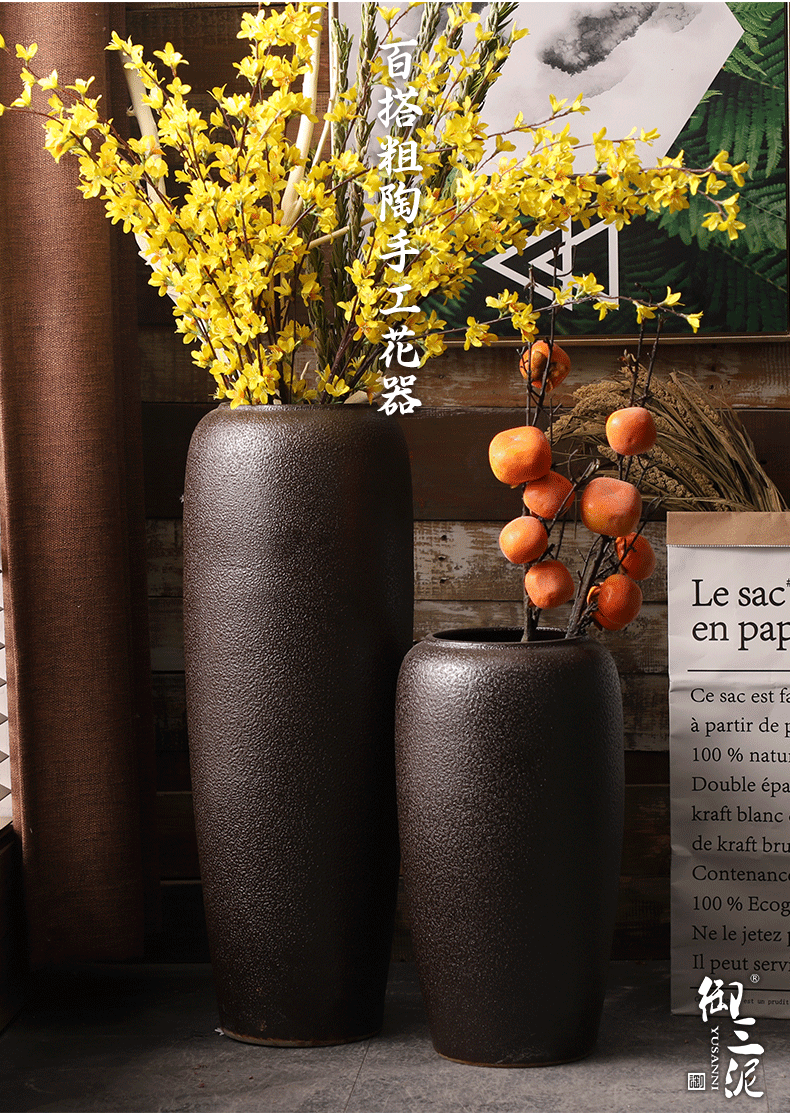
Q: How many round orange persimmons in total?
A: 9